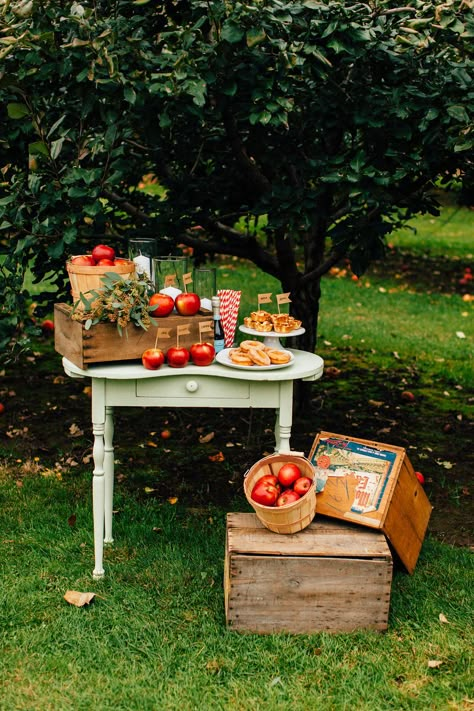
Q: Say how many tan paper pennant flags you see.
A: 7